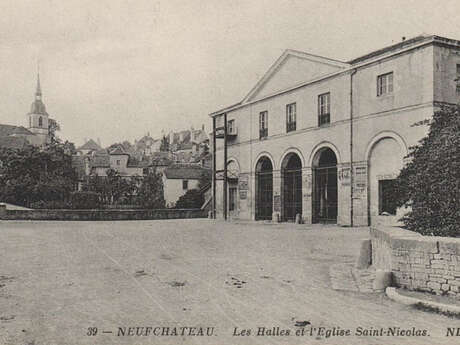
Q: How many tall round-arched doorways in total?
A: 3